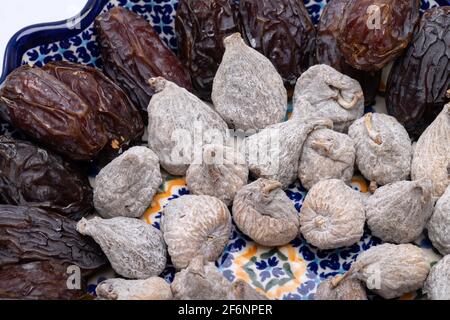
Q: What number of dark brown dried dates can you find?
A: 11